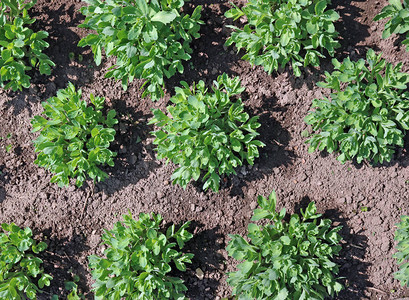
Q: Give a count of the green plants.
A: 11